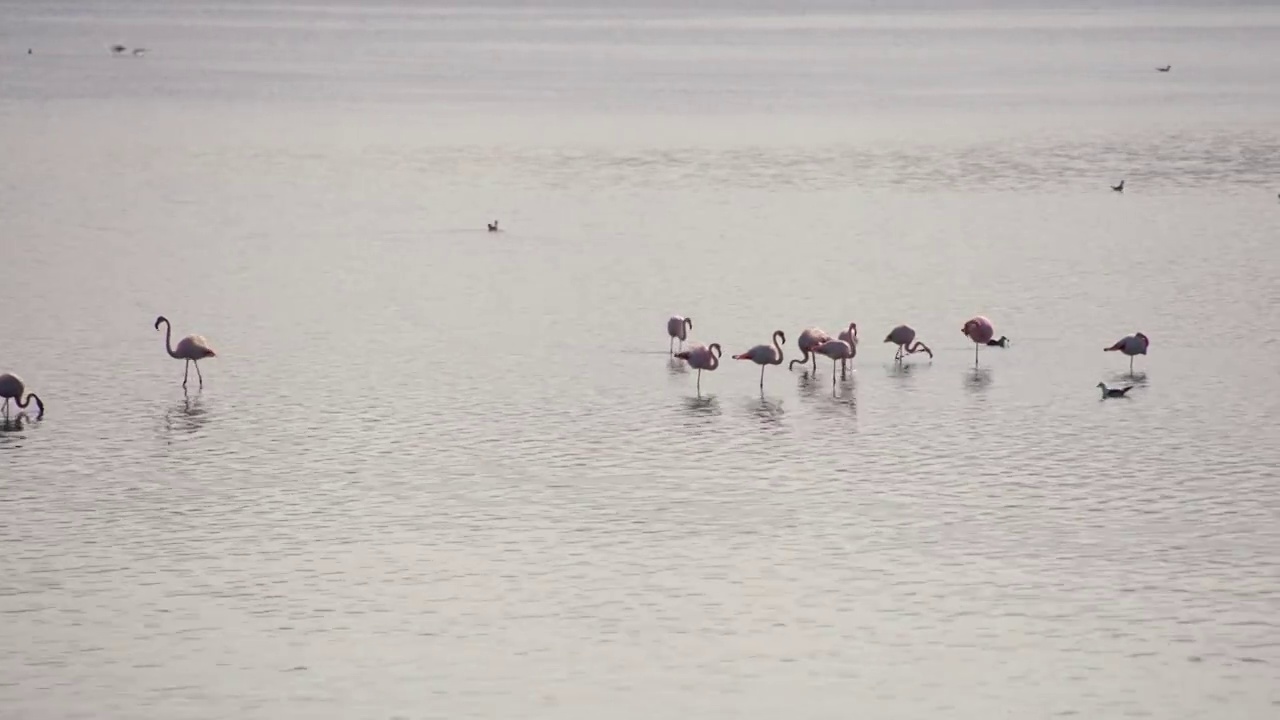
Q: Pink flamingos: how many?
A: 11